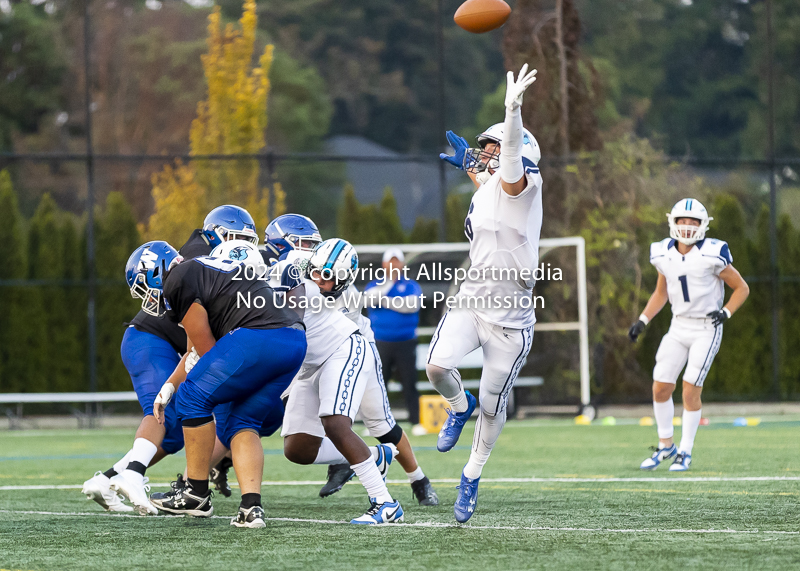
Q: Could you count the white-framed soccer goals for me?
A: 1